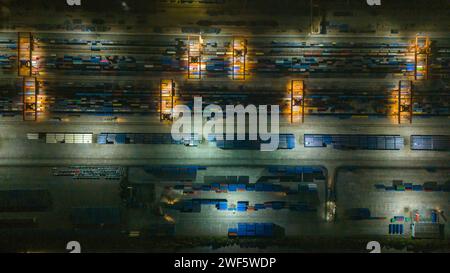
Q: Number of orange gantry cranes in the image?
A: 8